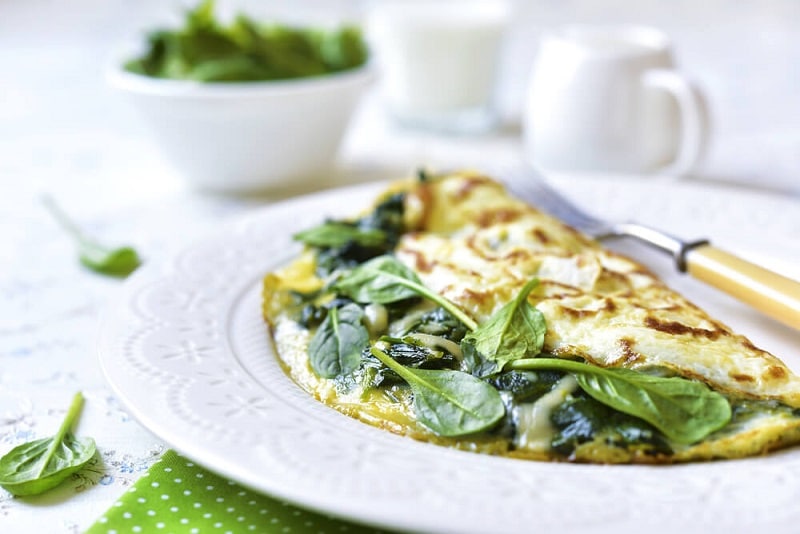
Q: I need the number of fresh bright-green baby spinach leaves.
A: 8